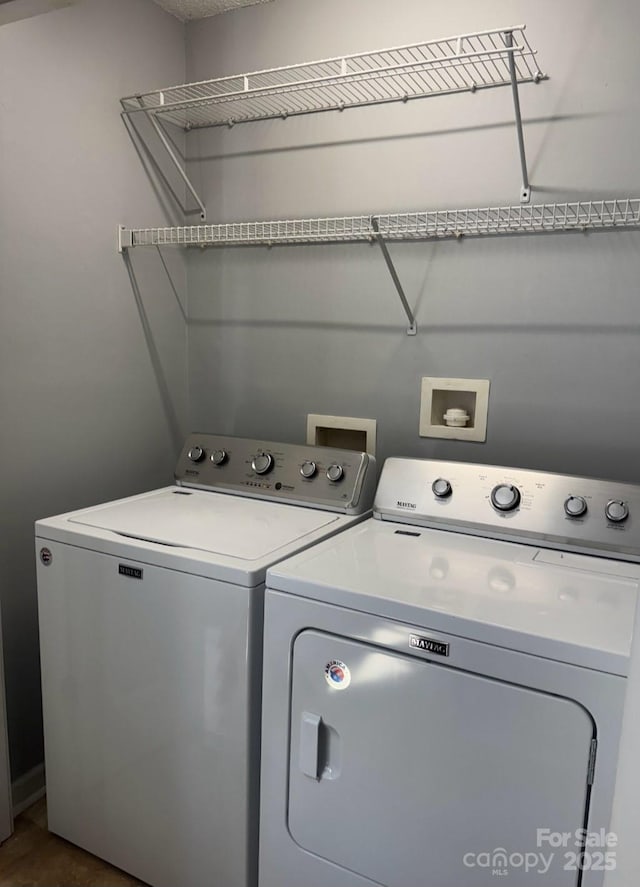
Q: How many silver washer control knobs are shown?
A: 5